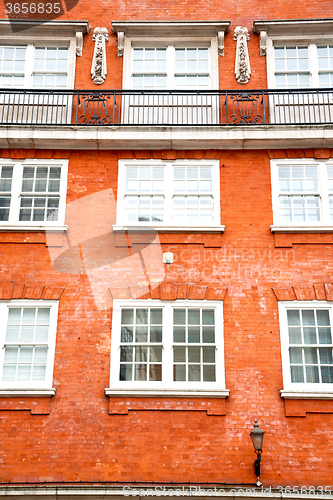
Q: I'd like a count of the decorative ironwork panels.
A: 2